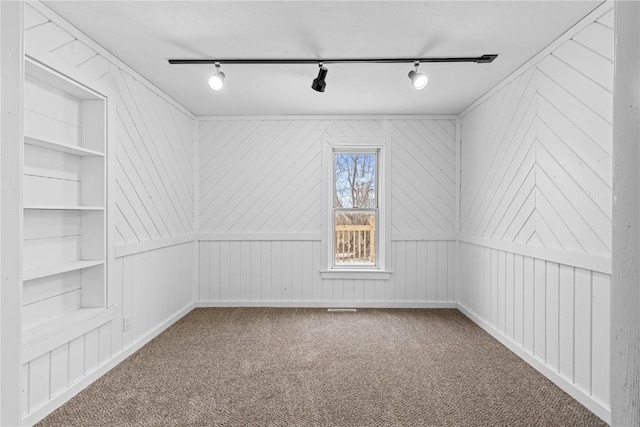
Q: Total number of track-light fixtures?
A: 3